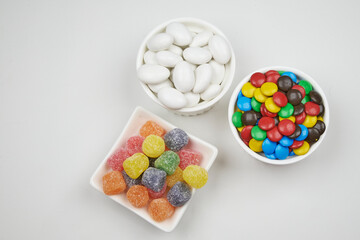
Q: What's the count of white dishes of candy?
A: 3